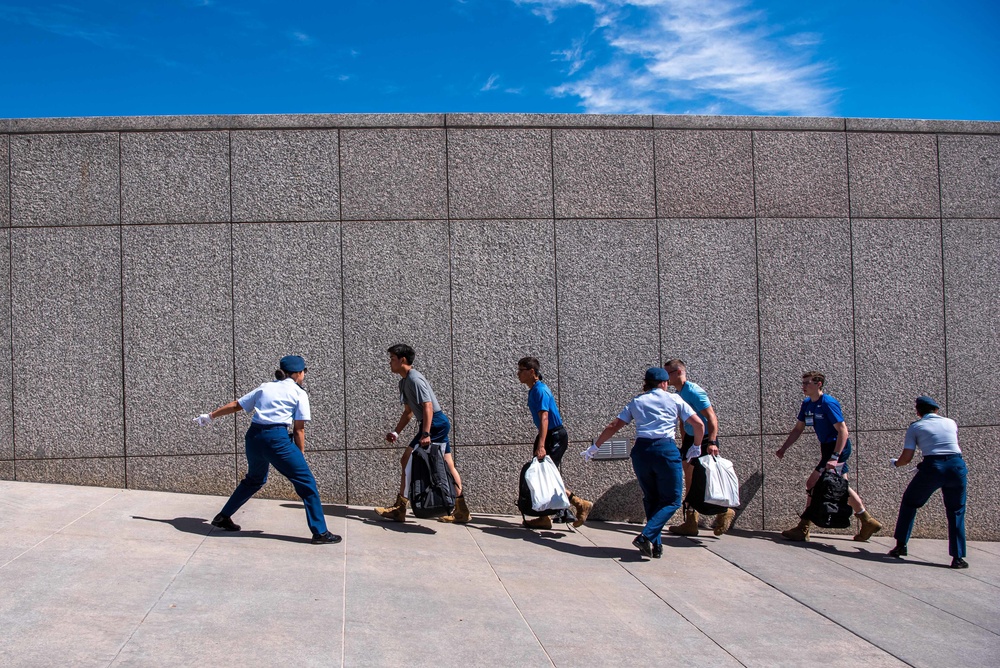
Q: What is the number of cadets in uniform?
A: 3